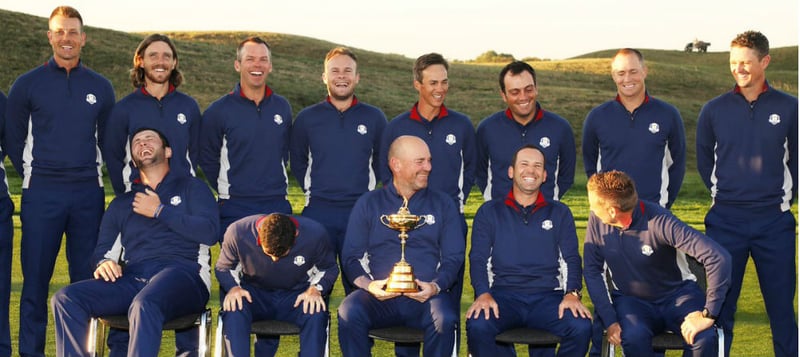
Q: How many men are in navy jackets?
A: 13